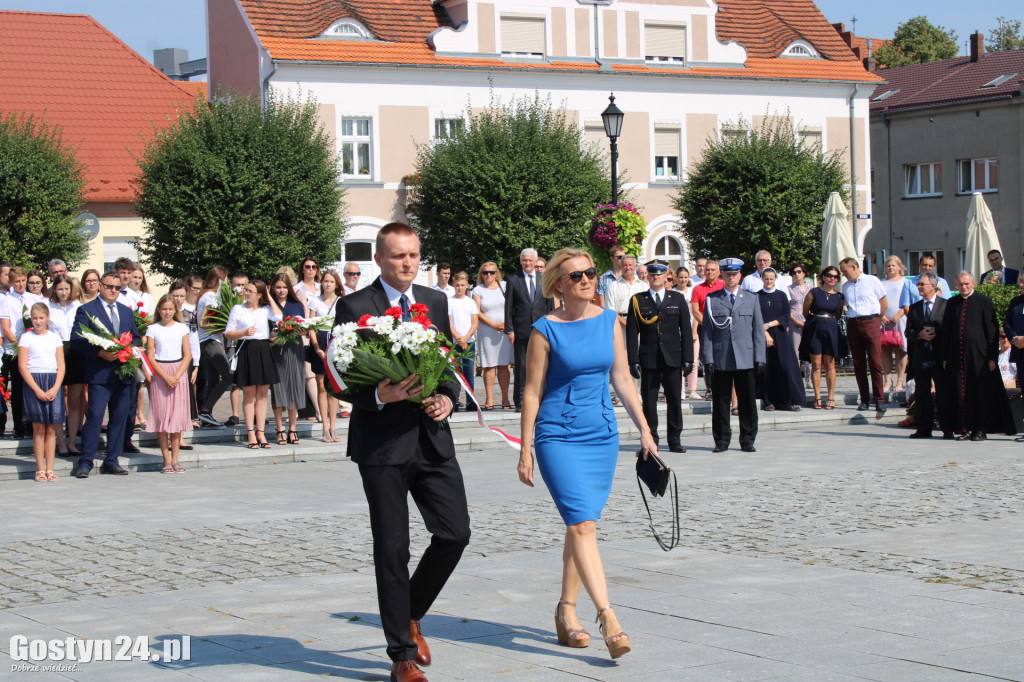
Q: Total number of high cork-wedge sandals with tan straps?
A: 2